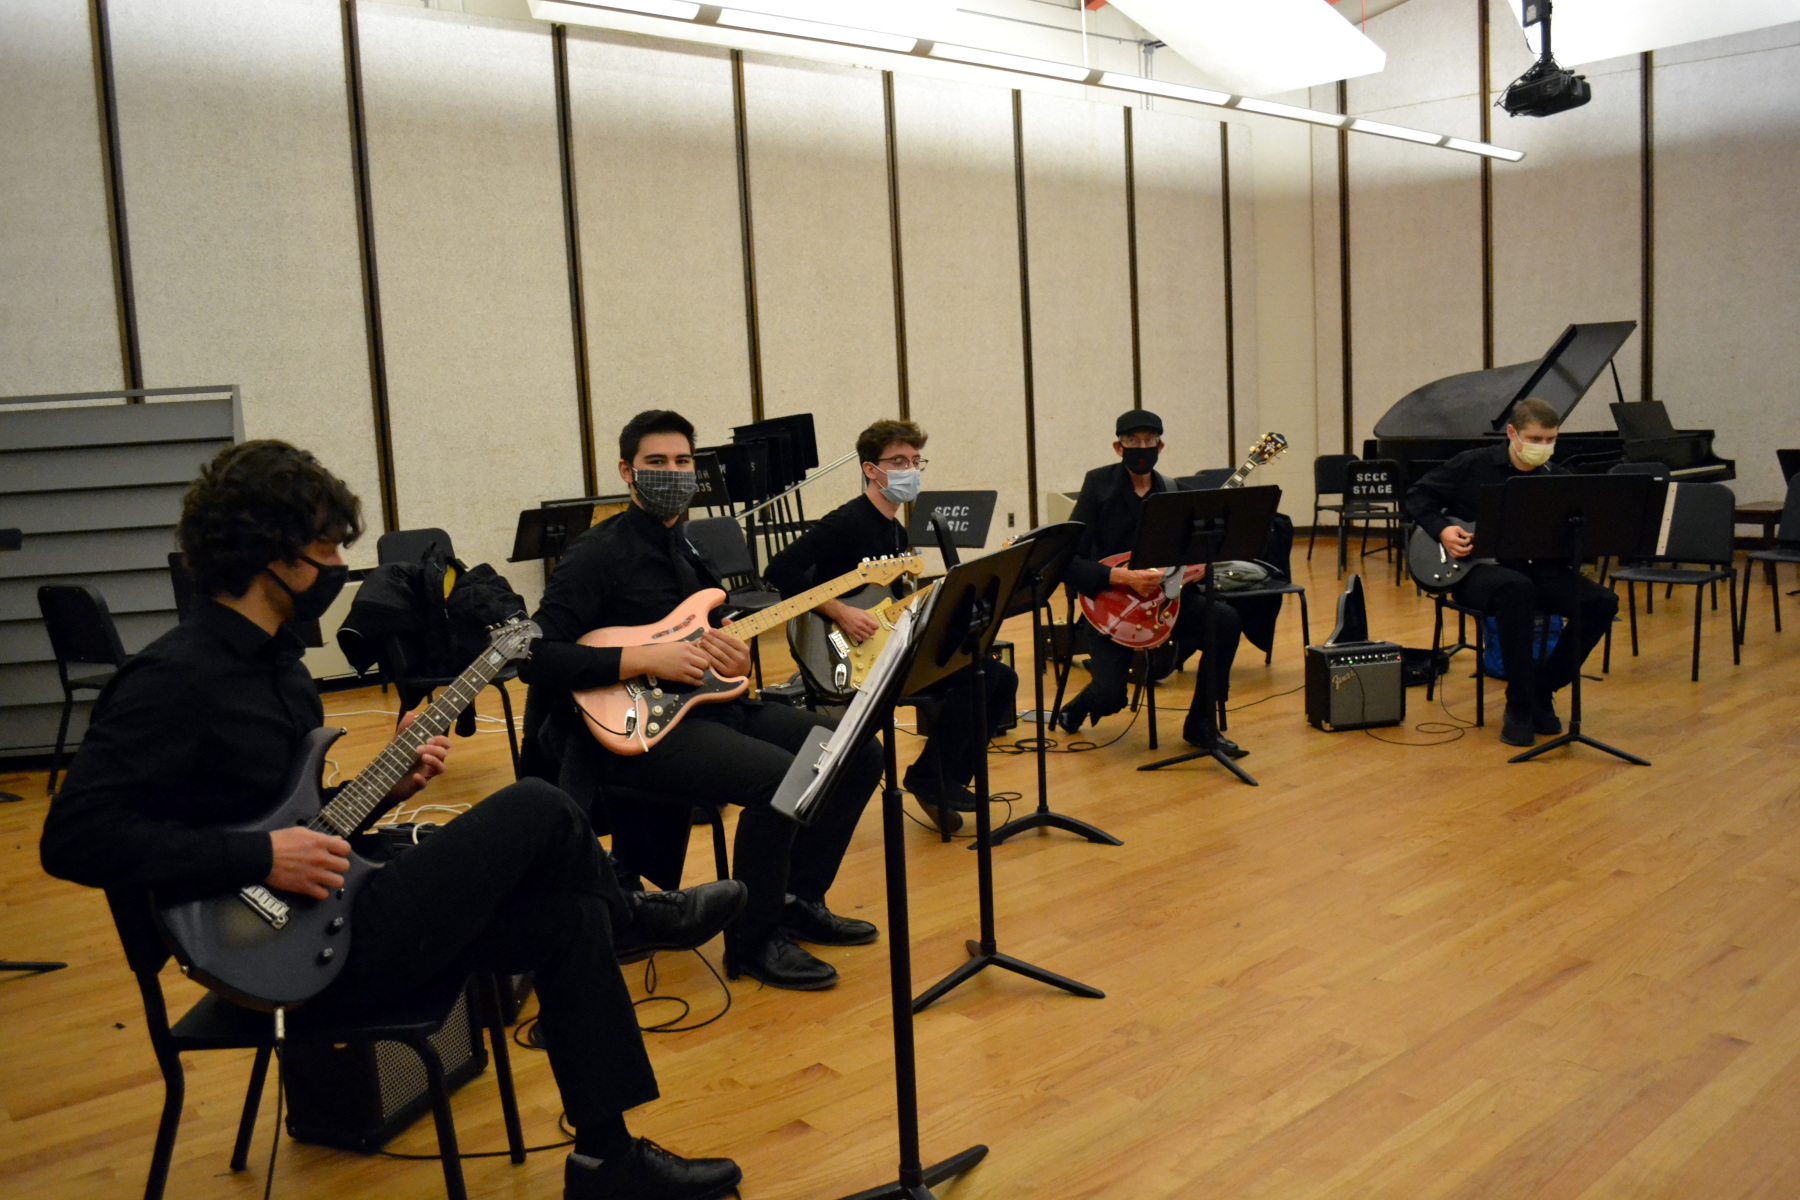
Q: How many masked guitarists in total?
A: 5